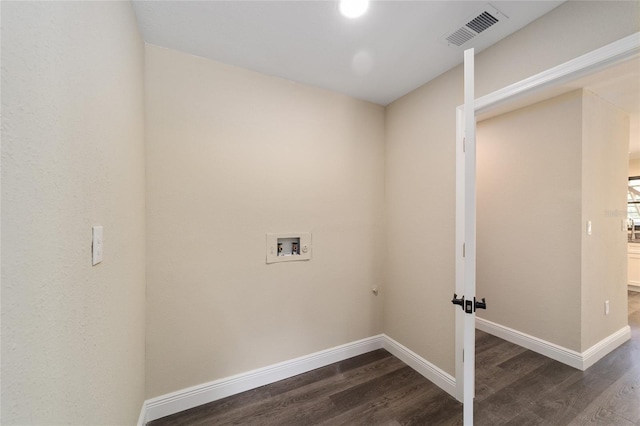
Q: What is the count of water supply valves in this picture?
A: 2